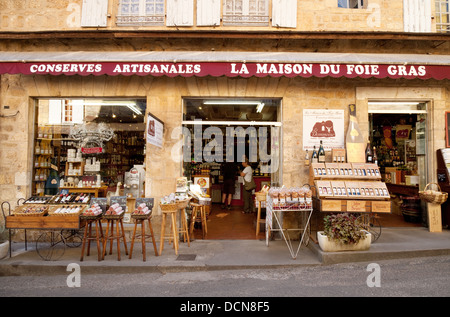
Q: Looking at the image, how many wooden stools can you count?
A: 7